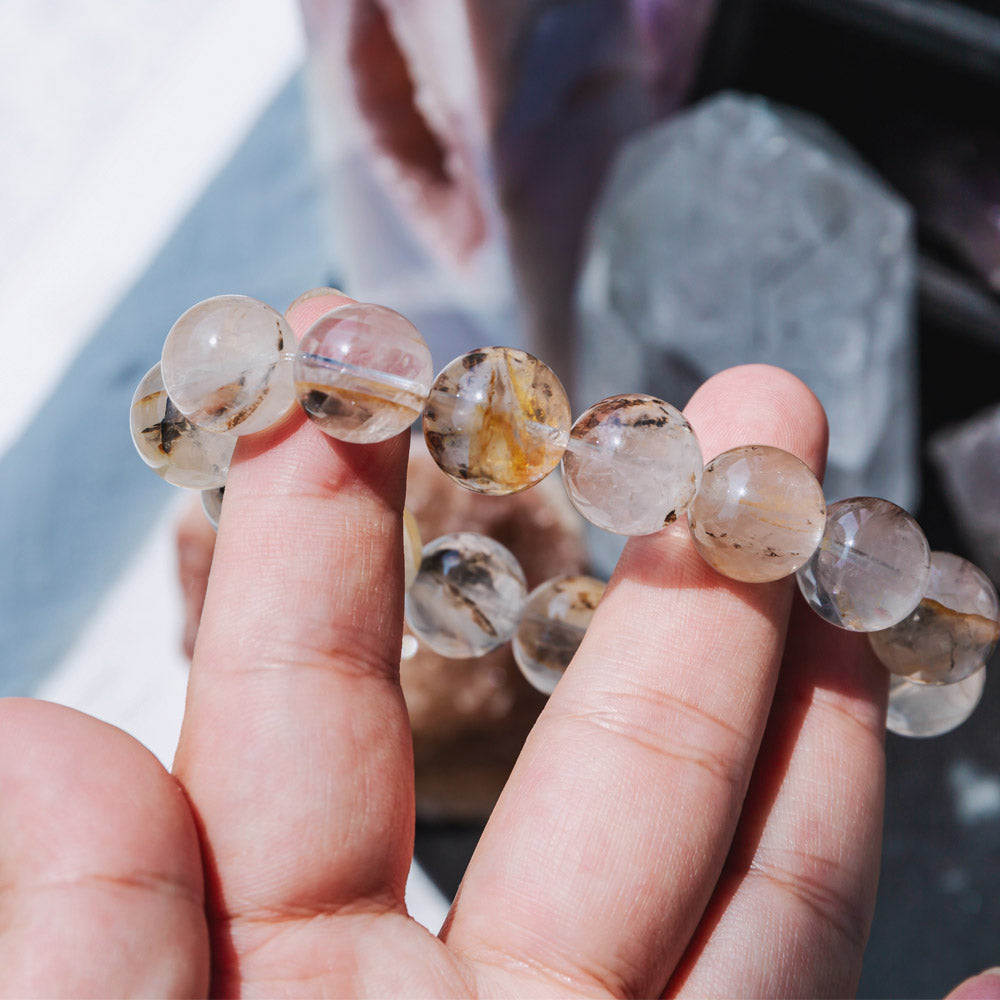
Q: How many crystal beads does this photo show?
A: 13